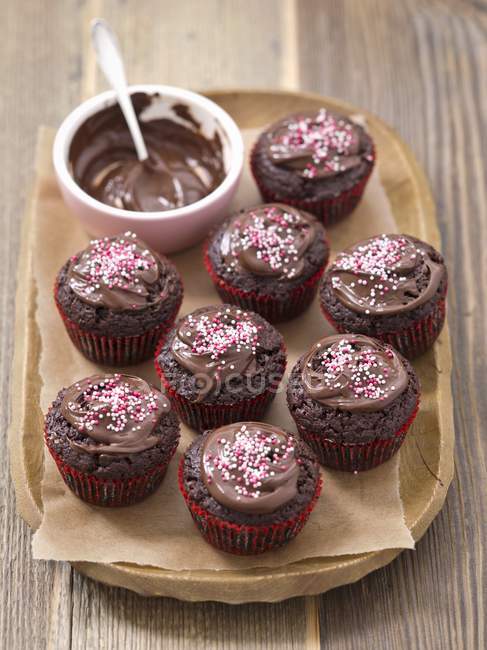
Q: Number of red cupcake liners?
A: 8